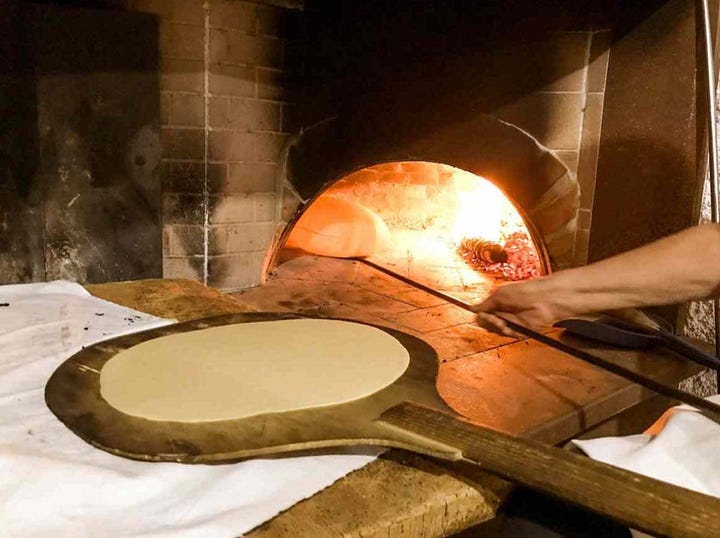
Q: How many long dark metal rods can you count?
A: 1